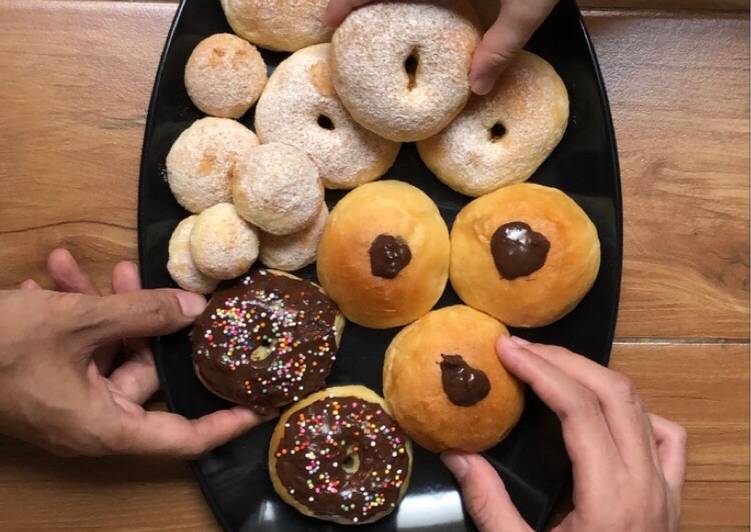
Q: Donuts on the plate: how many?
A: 15